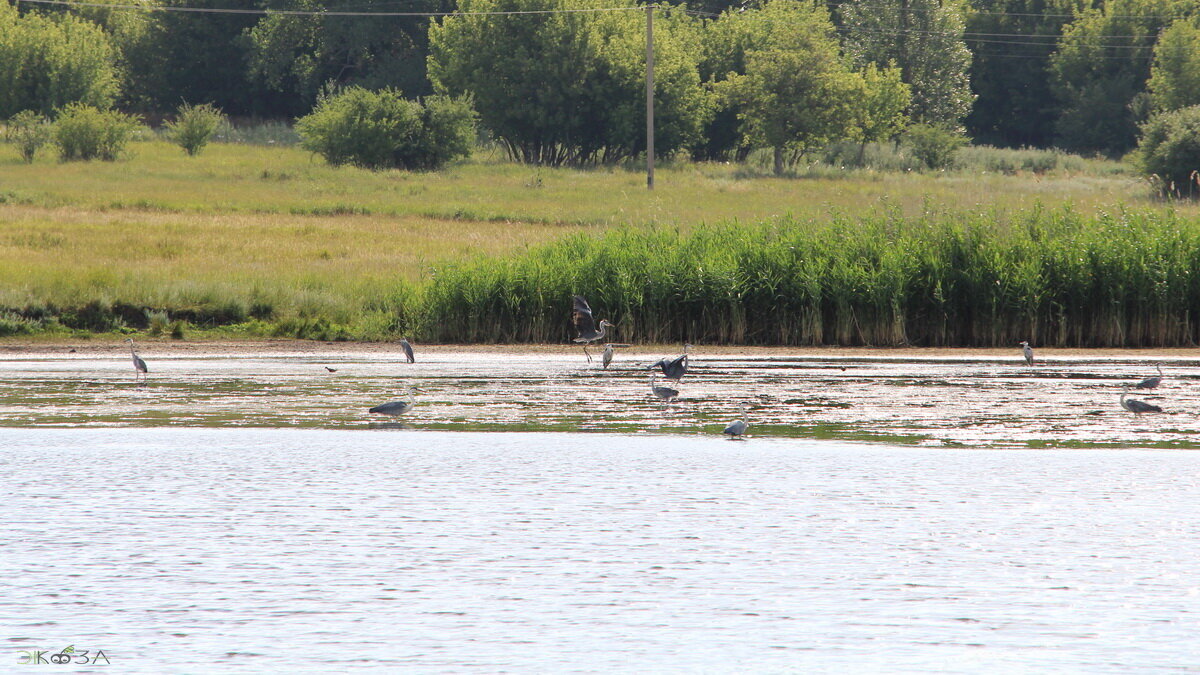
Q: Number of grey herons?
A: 11